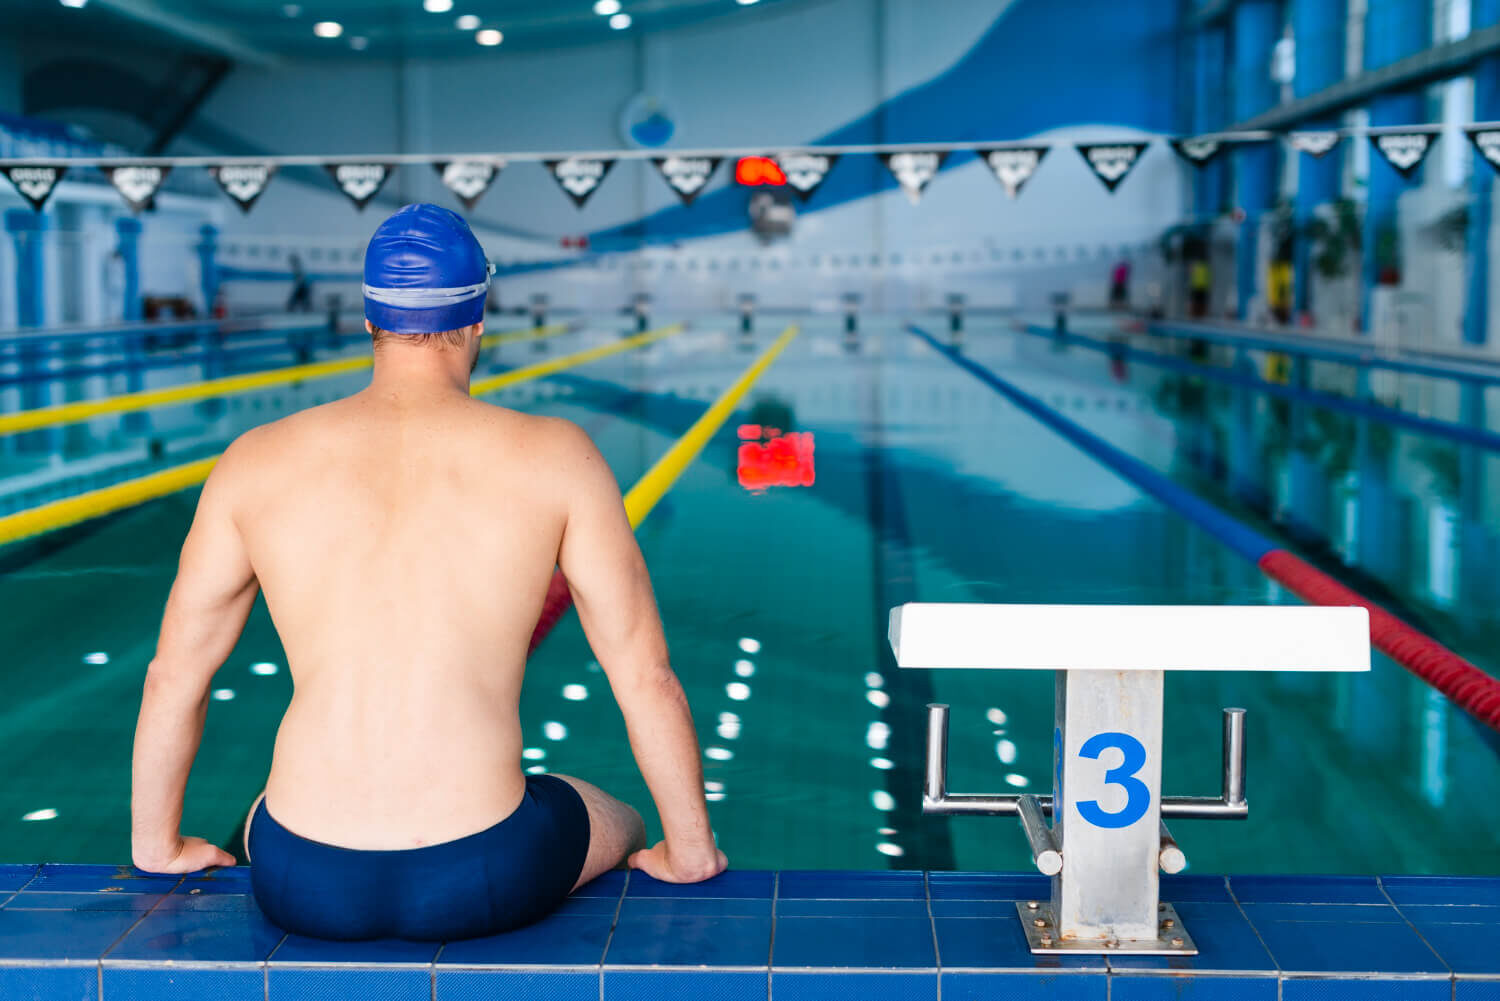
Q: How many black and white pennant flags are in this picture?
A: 15